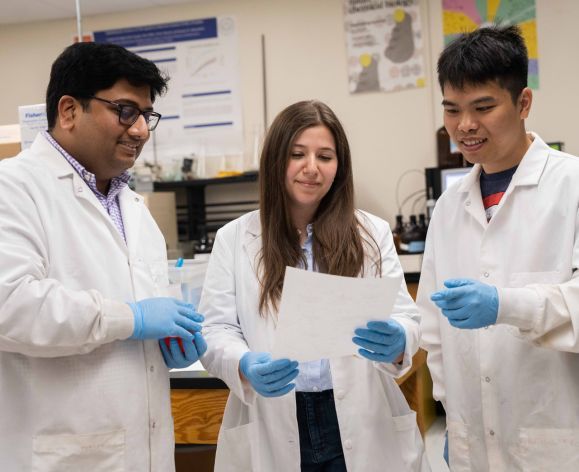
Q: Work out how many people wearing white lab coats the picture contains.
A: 3